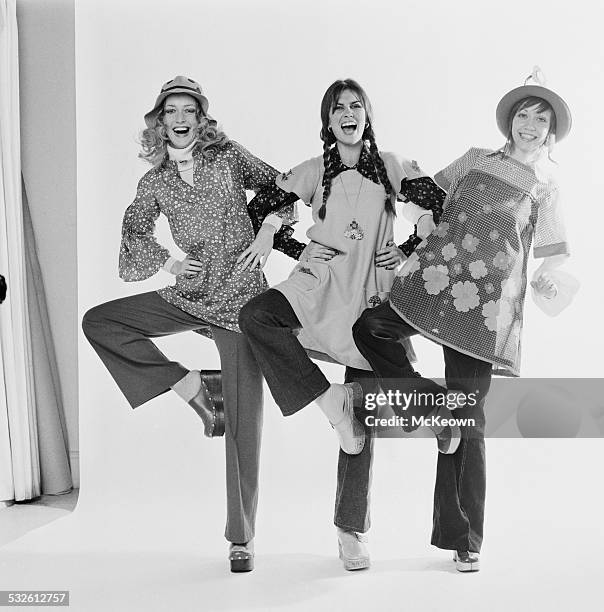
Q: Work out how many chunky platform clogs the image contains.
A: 6